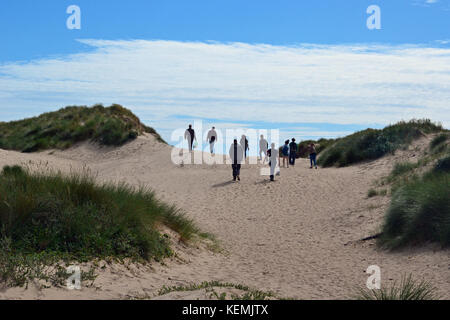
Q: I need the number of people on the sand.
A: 9